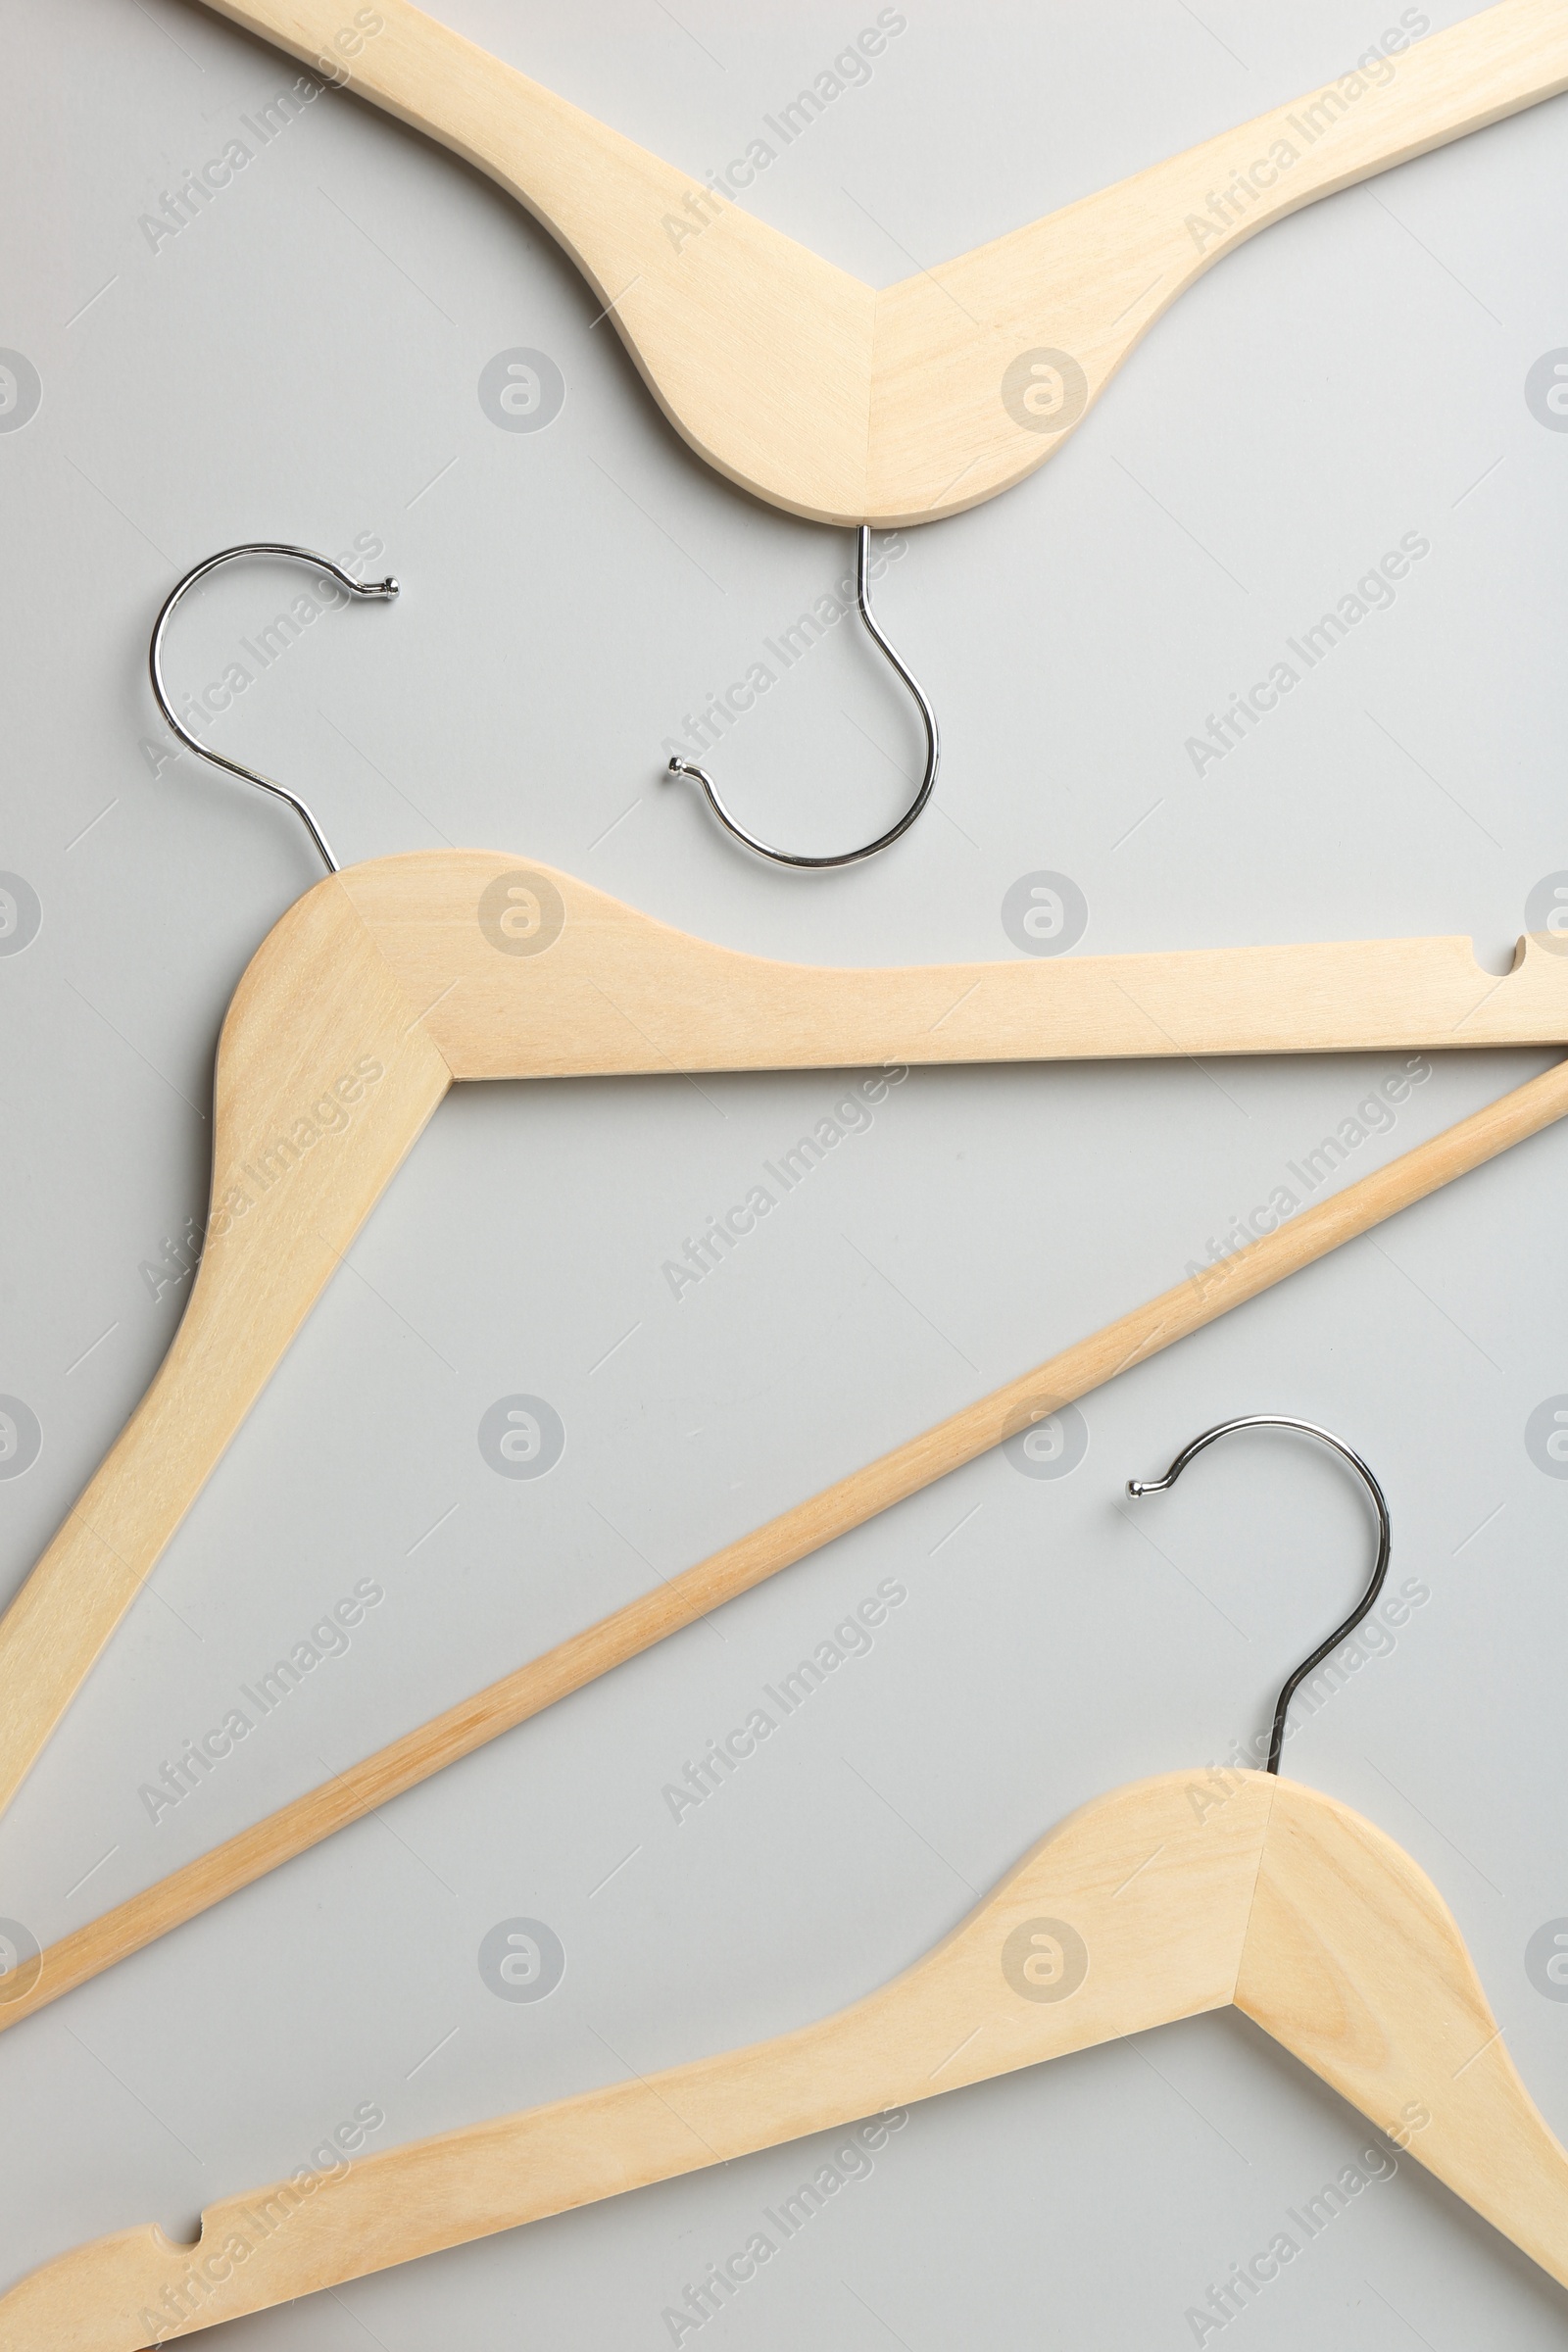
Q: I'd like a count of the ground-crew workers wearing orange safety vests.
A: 0